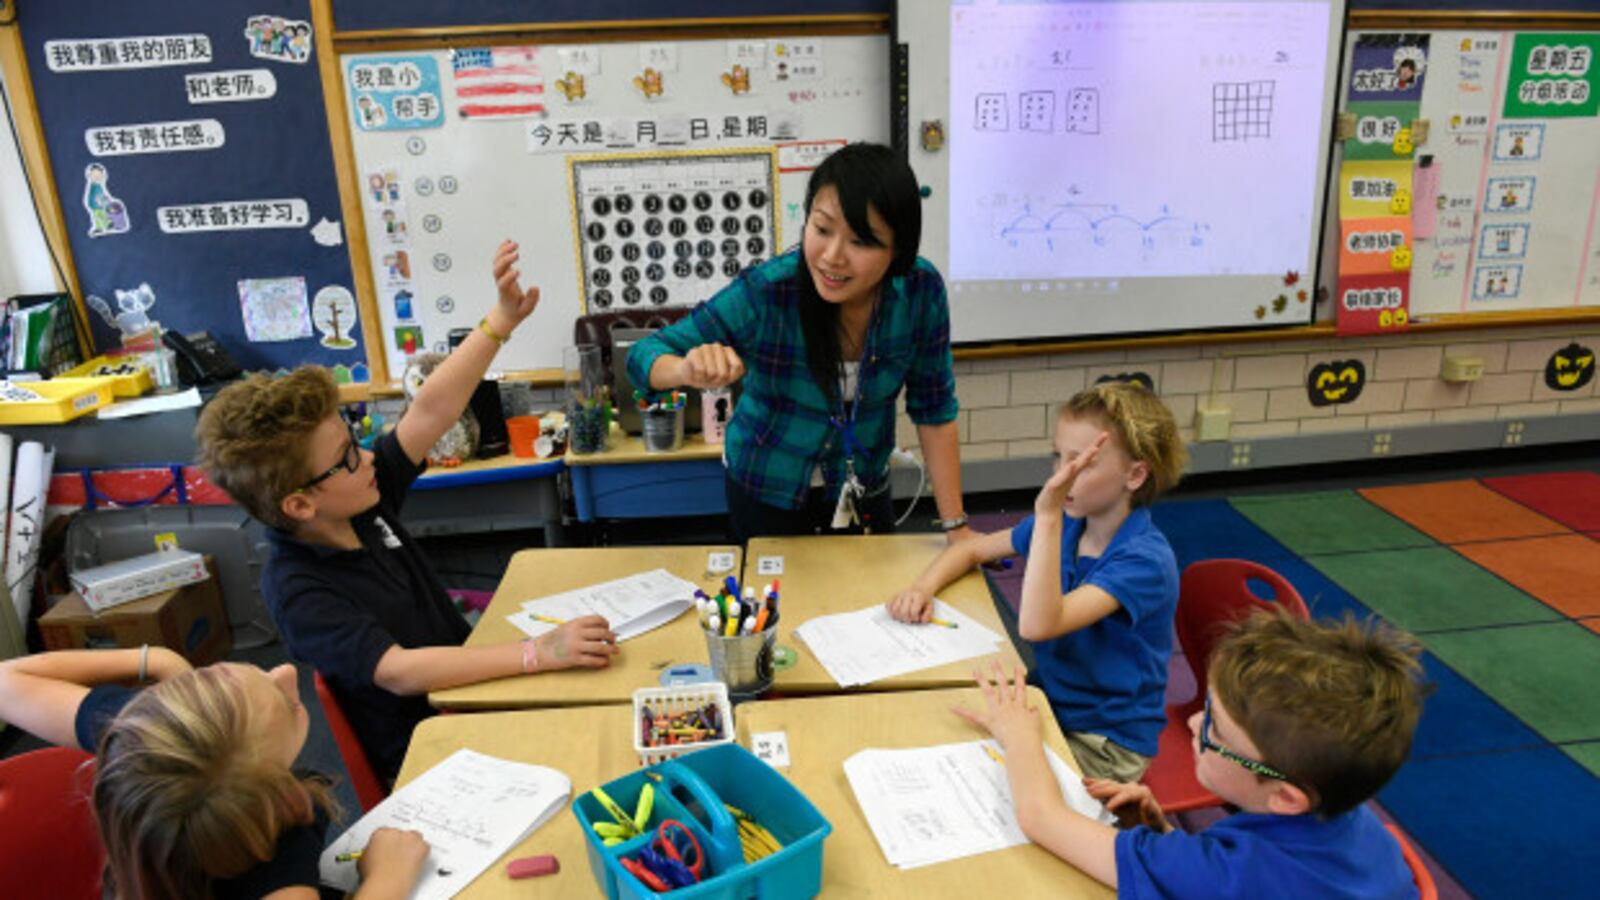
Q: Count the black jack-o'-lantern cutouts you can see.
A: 3